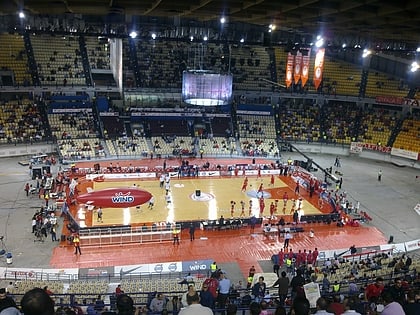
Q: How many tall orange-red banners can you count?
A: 4